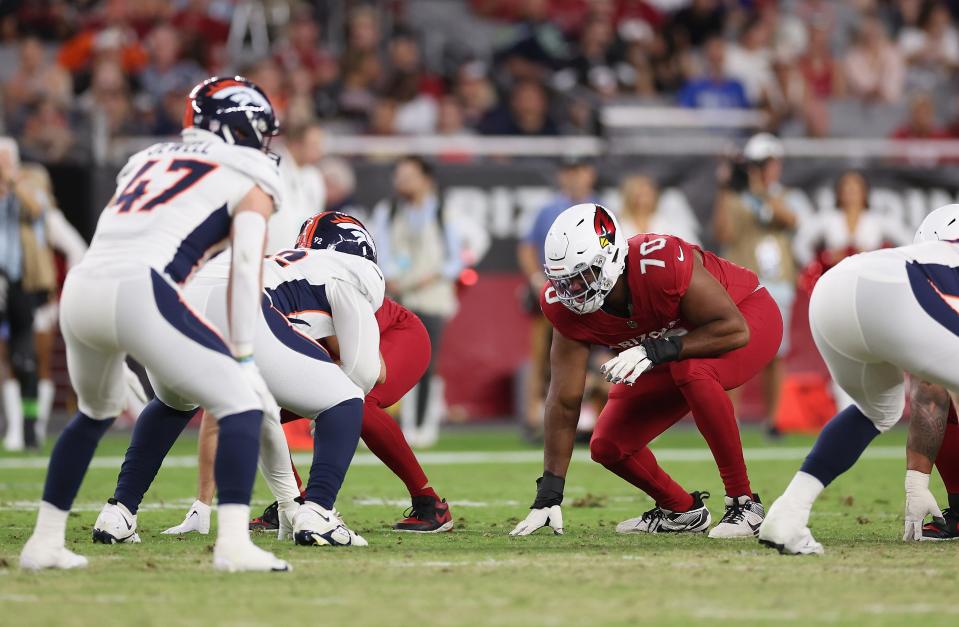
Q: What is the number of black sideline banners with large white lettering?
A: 1